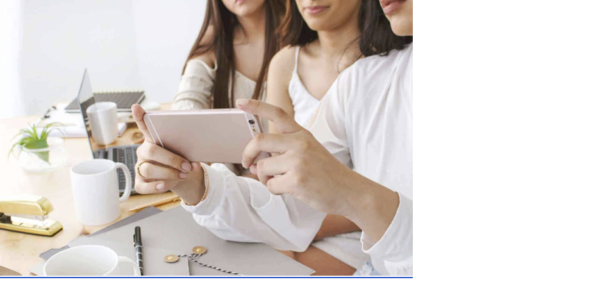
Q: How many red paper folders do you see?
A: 0